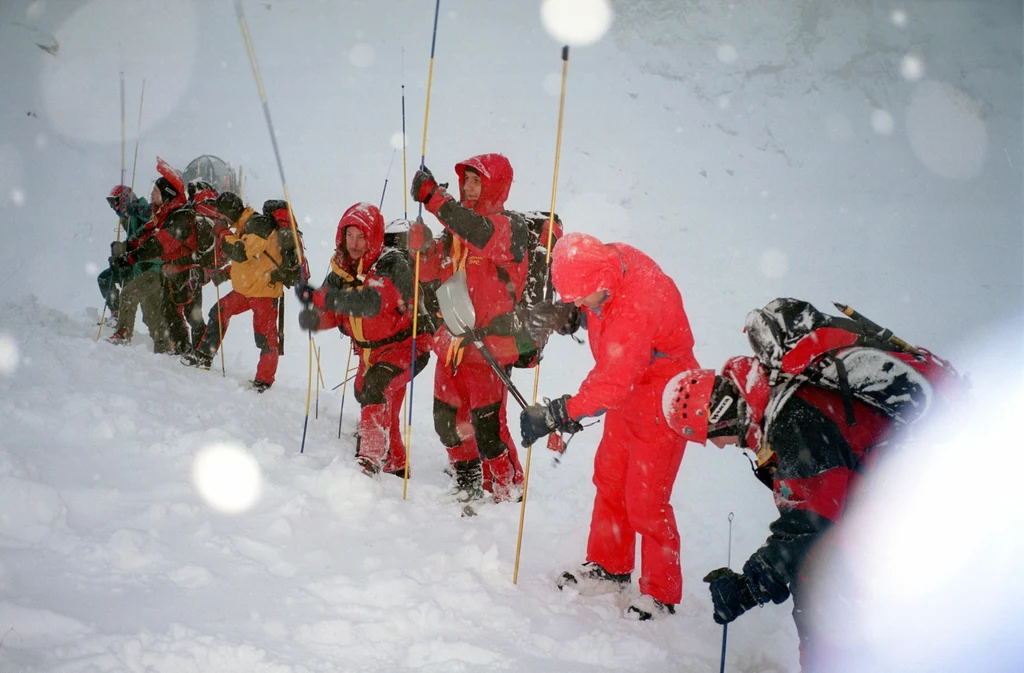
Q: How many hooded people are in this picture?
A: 3